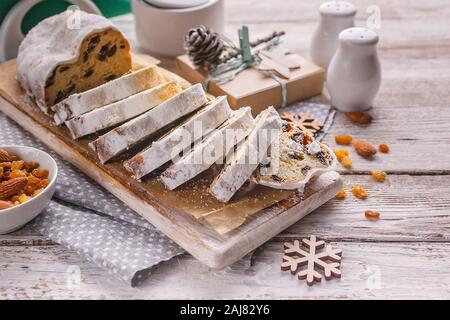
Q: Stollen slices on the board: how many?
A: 7